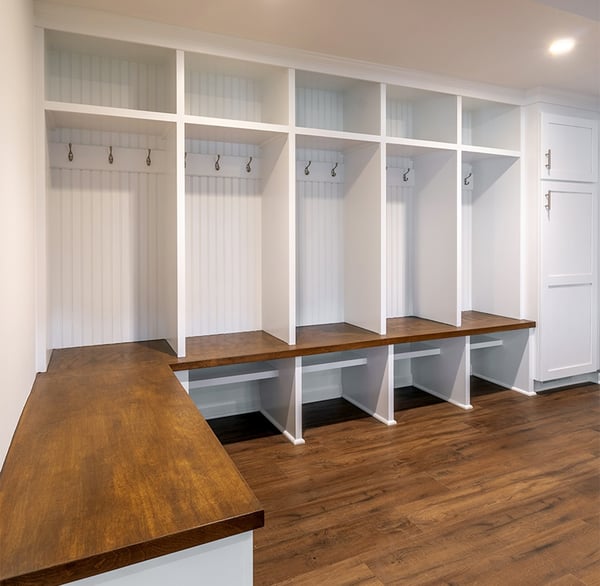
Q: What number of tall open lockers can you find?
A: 5